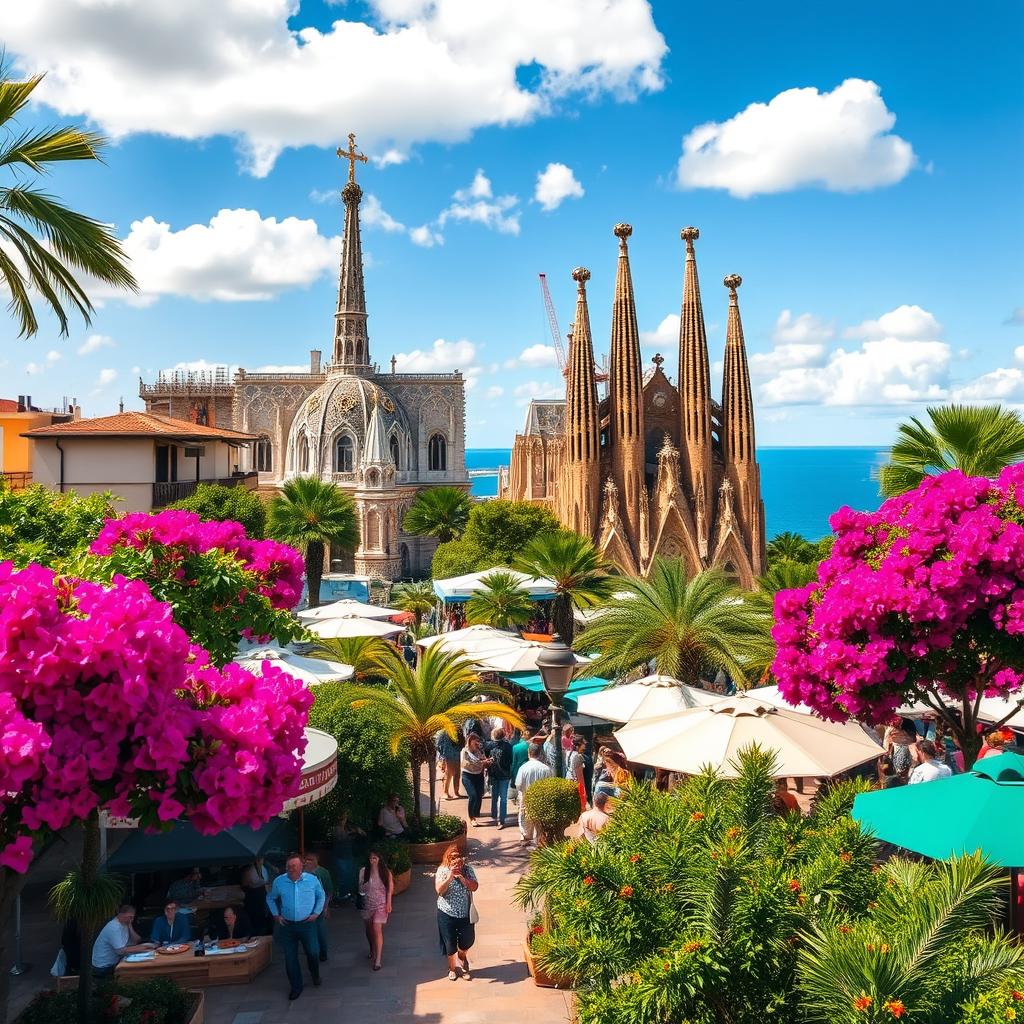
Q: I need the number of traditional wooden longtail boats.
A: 0